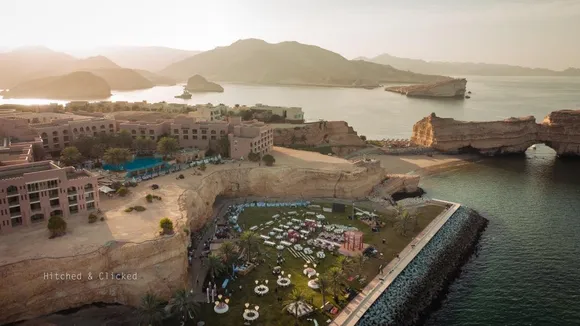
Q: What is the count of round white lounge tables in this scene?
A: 6